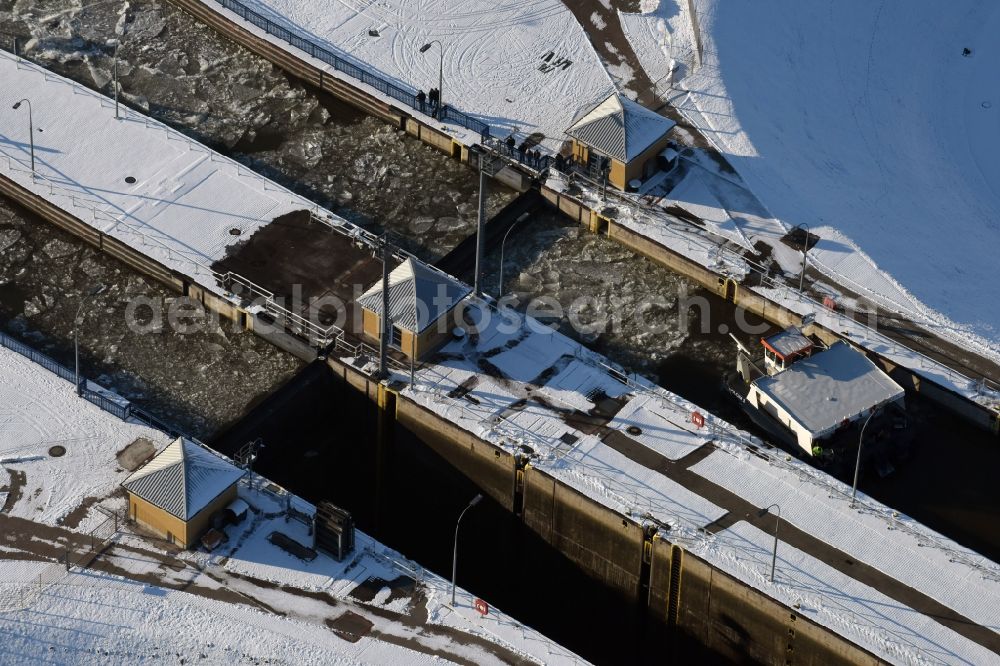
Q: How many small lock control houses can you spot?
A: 3